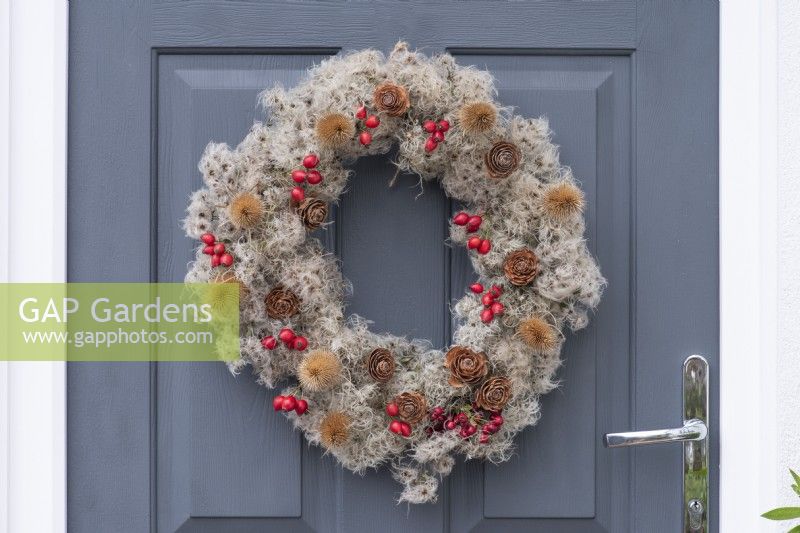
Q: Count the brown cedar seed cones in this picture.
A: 9